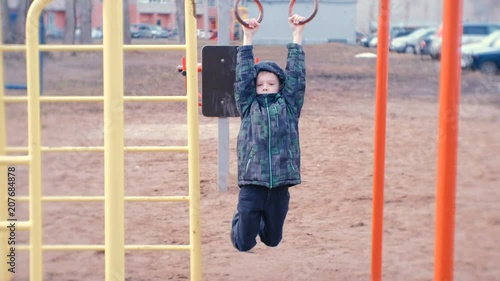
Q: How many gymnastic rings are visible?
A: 2